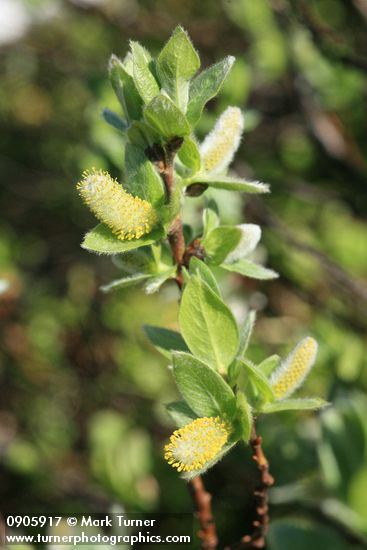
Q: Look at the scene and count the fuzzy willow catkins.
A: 5